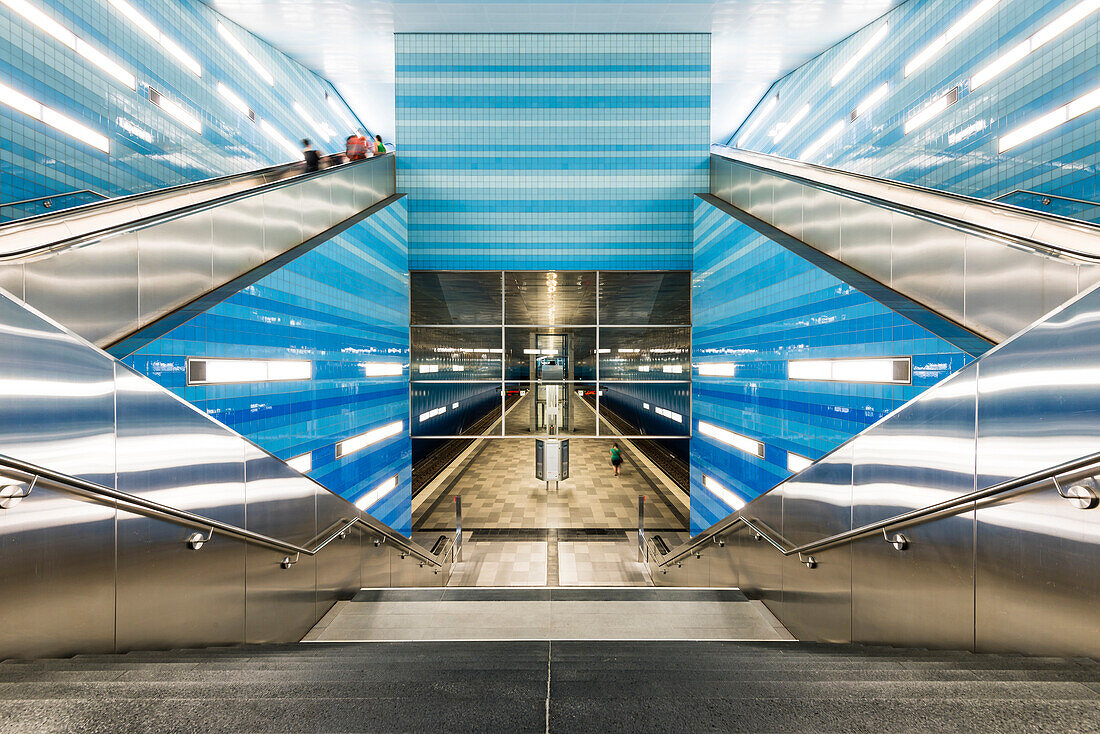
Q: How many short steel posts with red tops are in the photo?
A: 2